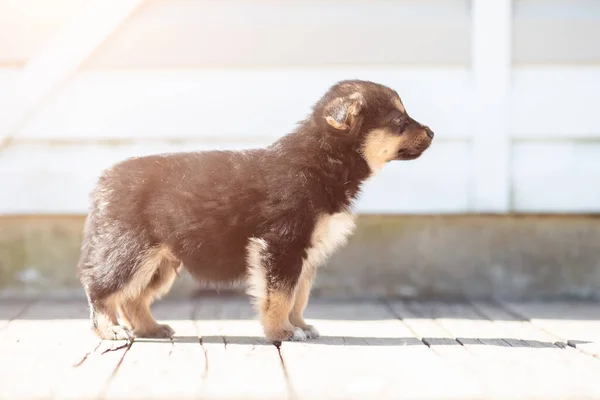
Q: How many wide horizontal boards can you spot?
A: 3